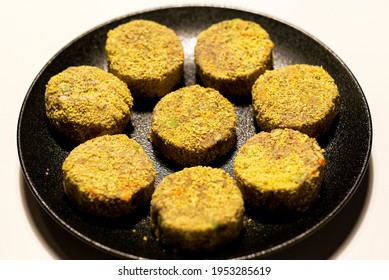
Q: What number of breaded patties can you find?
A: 8